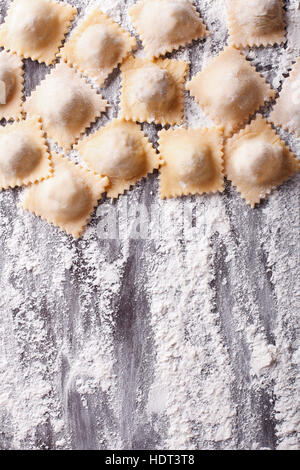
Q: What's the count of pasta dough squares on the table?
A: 14